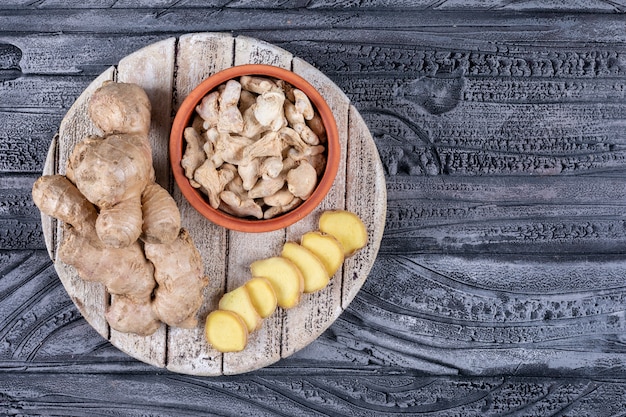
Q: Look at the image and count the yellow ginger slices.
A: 7